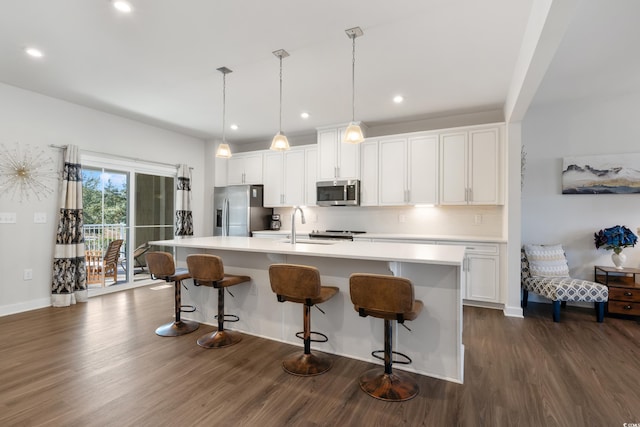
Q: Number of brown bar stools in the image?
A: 4